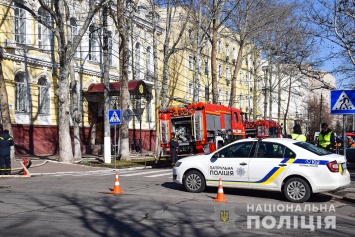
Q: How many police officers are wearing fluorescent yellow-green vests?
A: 2